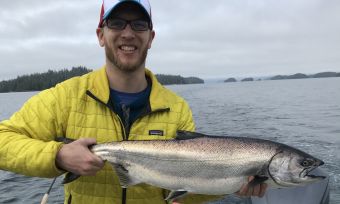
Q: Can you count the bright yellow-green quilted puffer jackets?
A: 1